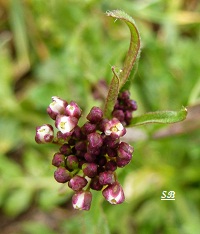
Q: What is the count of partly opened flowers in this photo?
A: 7